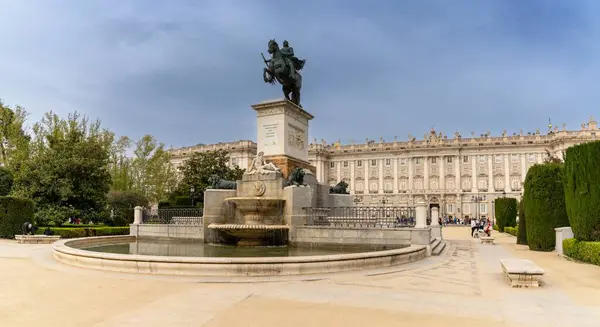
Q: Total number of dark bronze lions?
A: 3